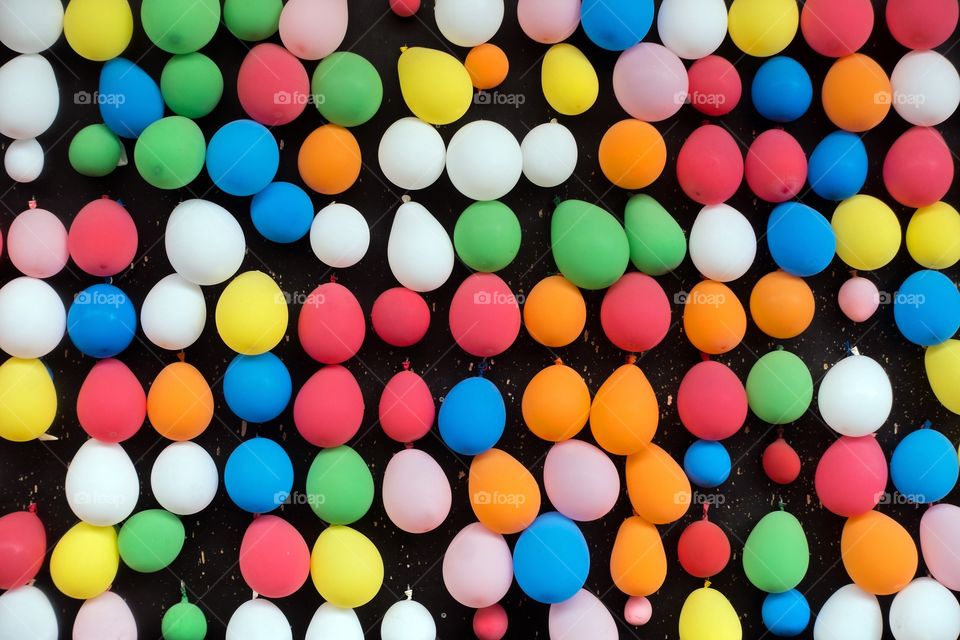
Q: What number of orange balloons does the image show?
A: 14